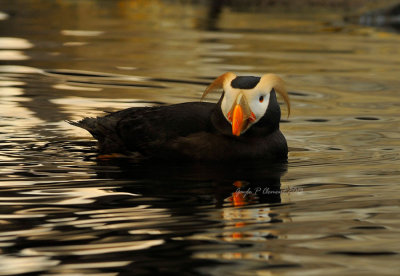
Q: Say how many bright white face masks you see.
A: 1